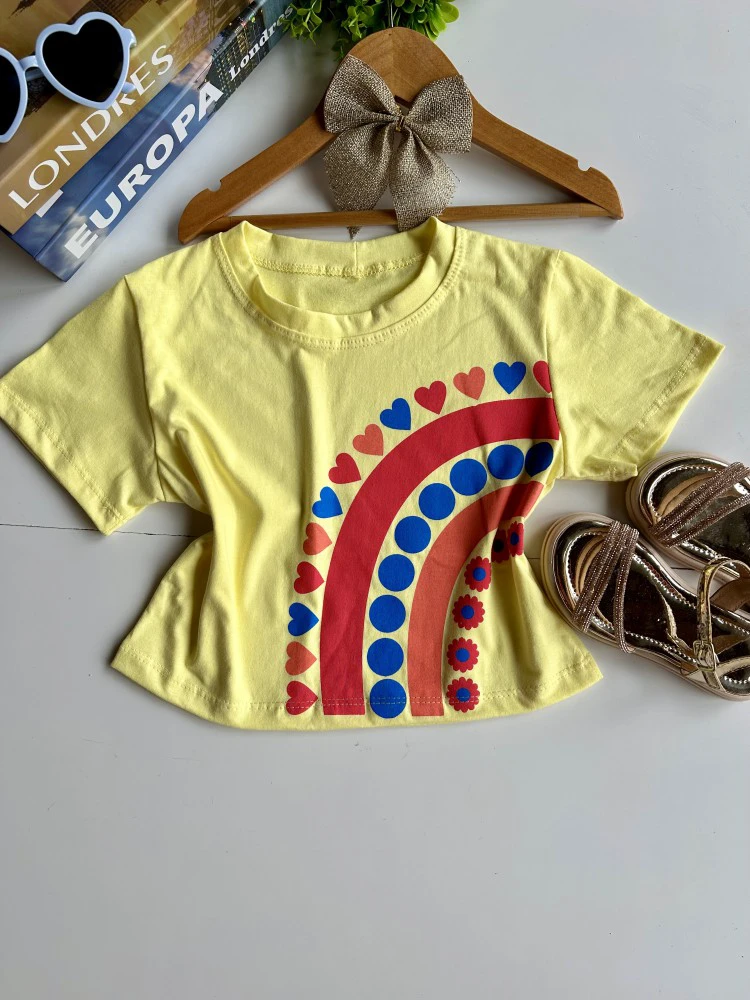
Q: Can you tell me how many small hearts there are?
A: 13